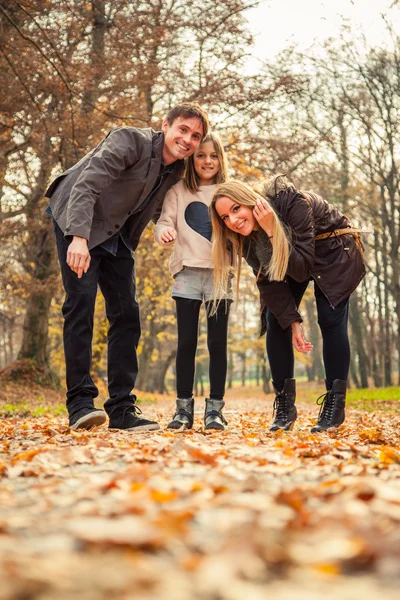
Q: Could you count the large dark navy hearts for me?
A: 1